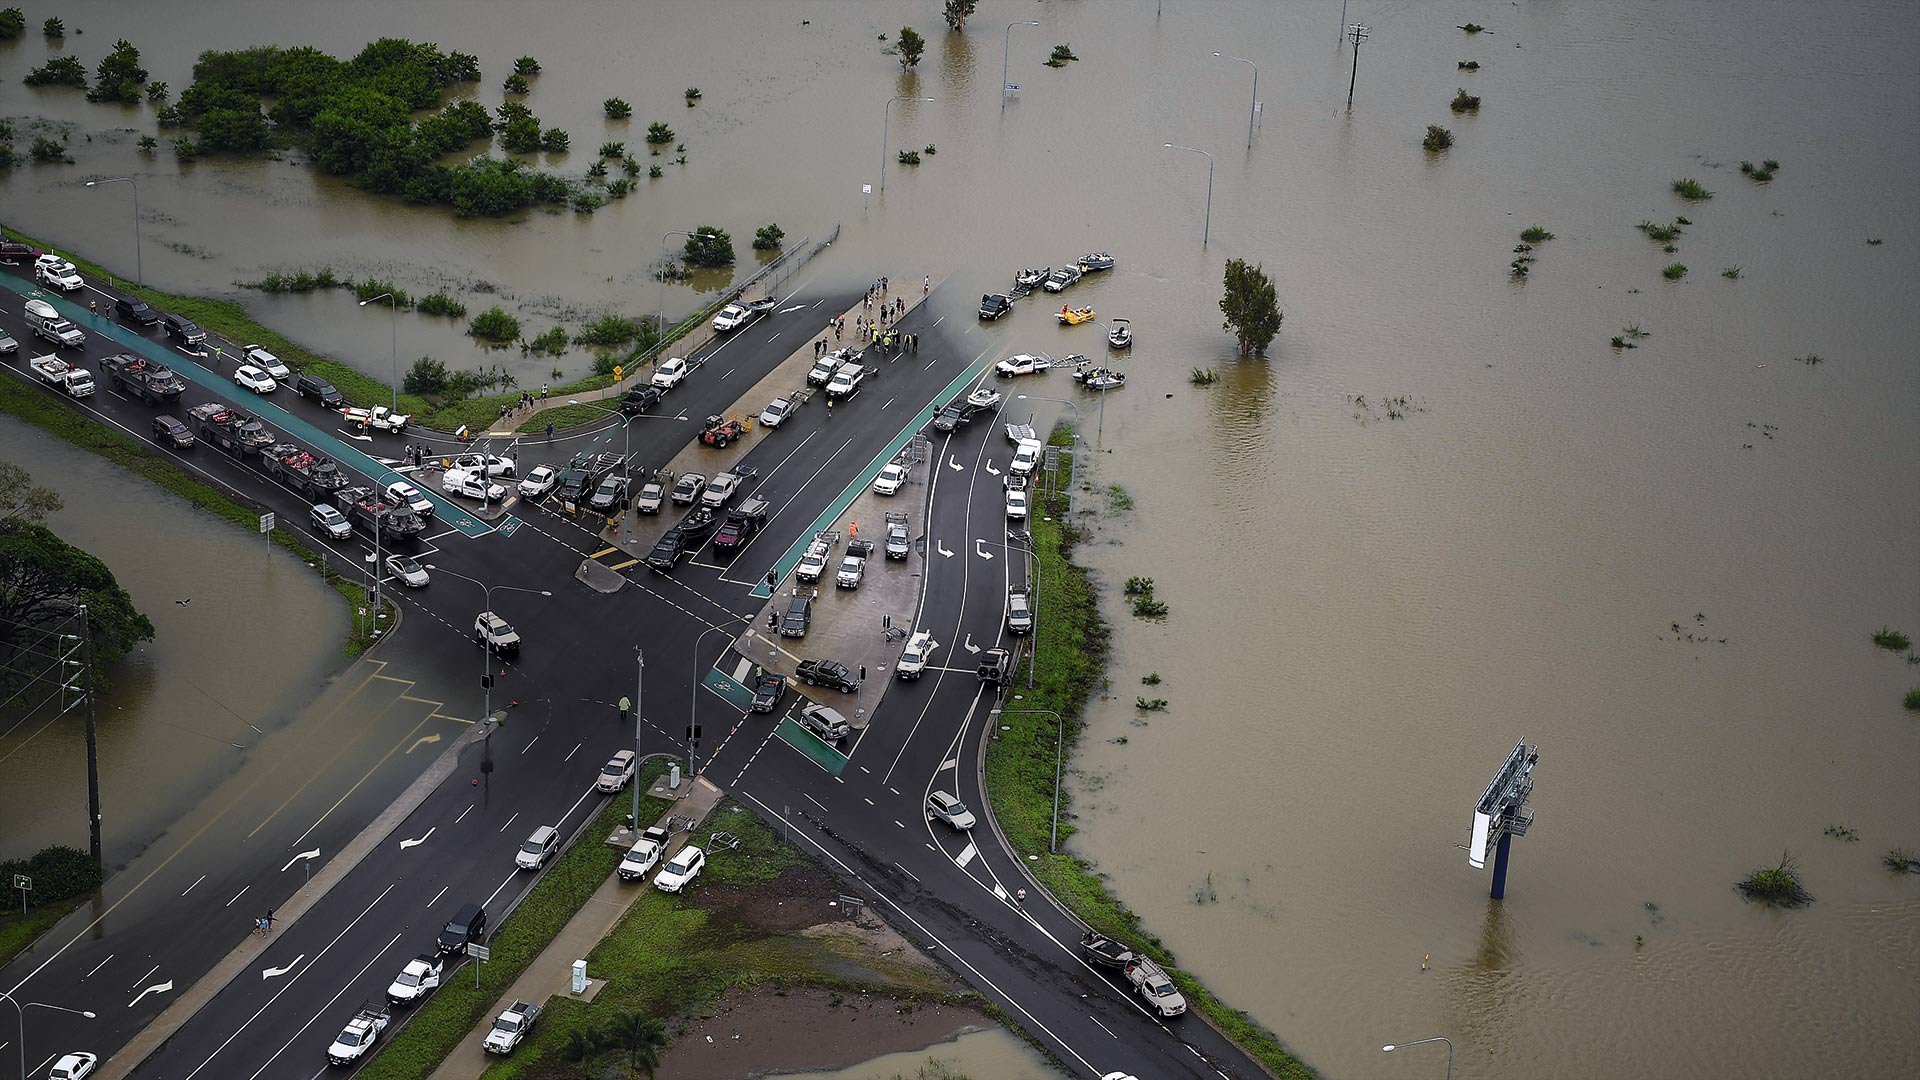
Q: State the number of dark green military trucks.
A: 4